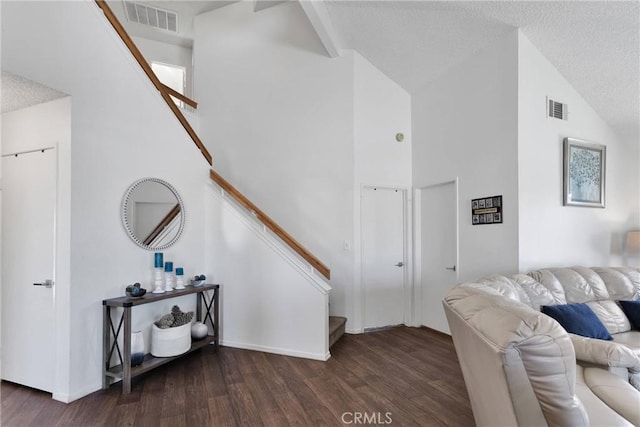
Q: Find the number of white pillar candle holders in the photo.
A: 3